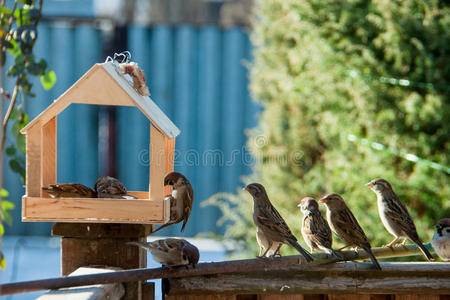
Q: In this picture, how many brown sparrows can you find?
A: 9